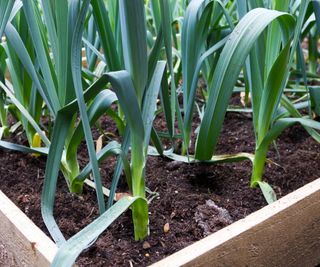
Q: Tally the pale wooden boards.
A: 2